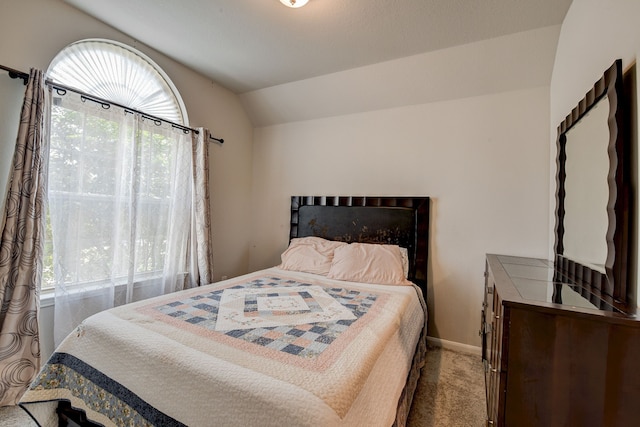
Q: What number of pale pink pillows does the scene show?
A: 2